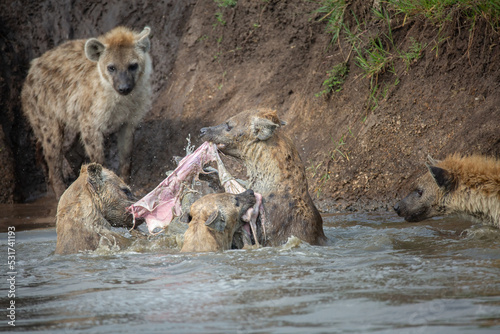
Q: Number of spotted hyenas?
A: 5